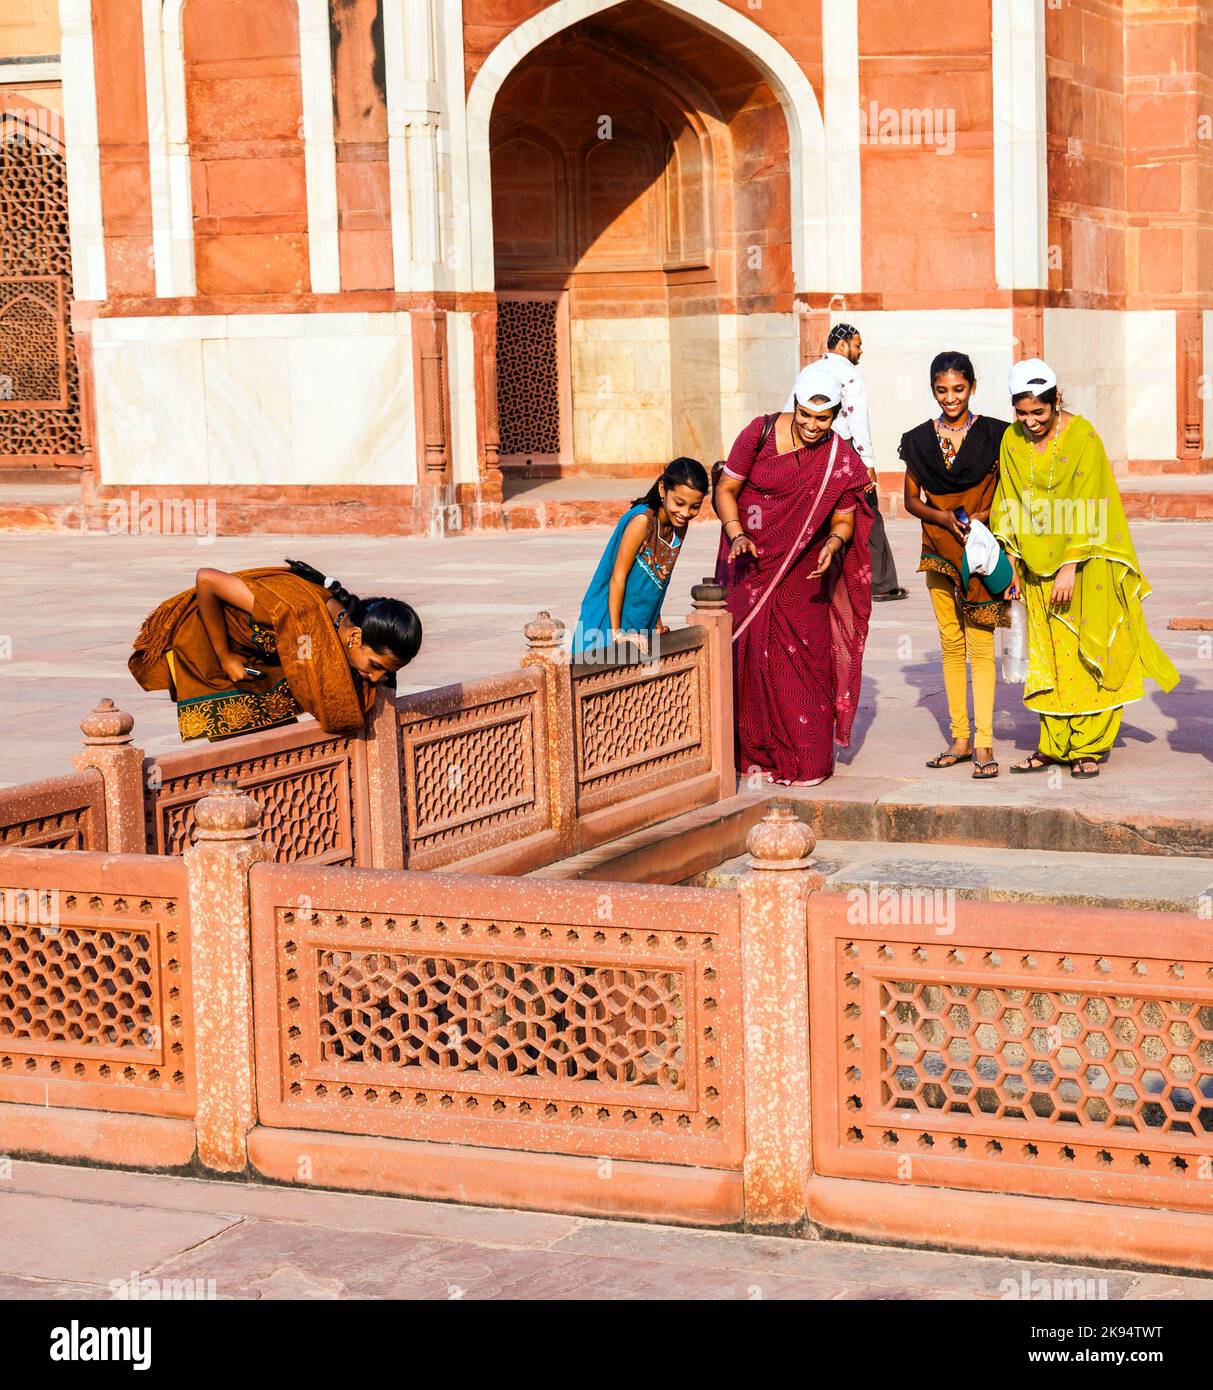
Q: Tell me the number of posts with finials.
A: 5